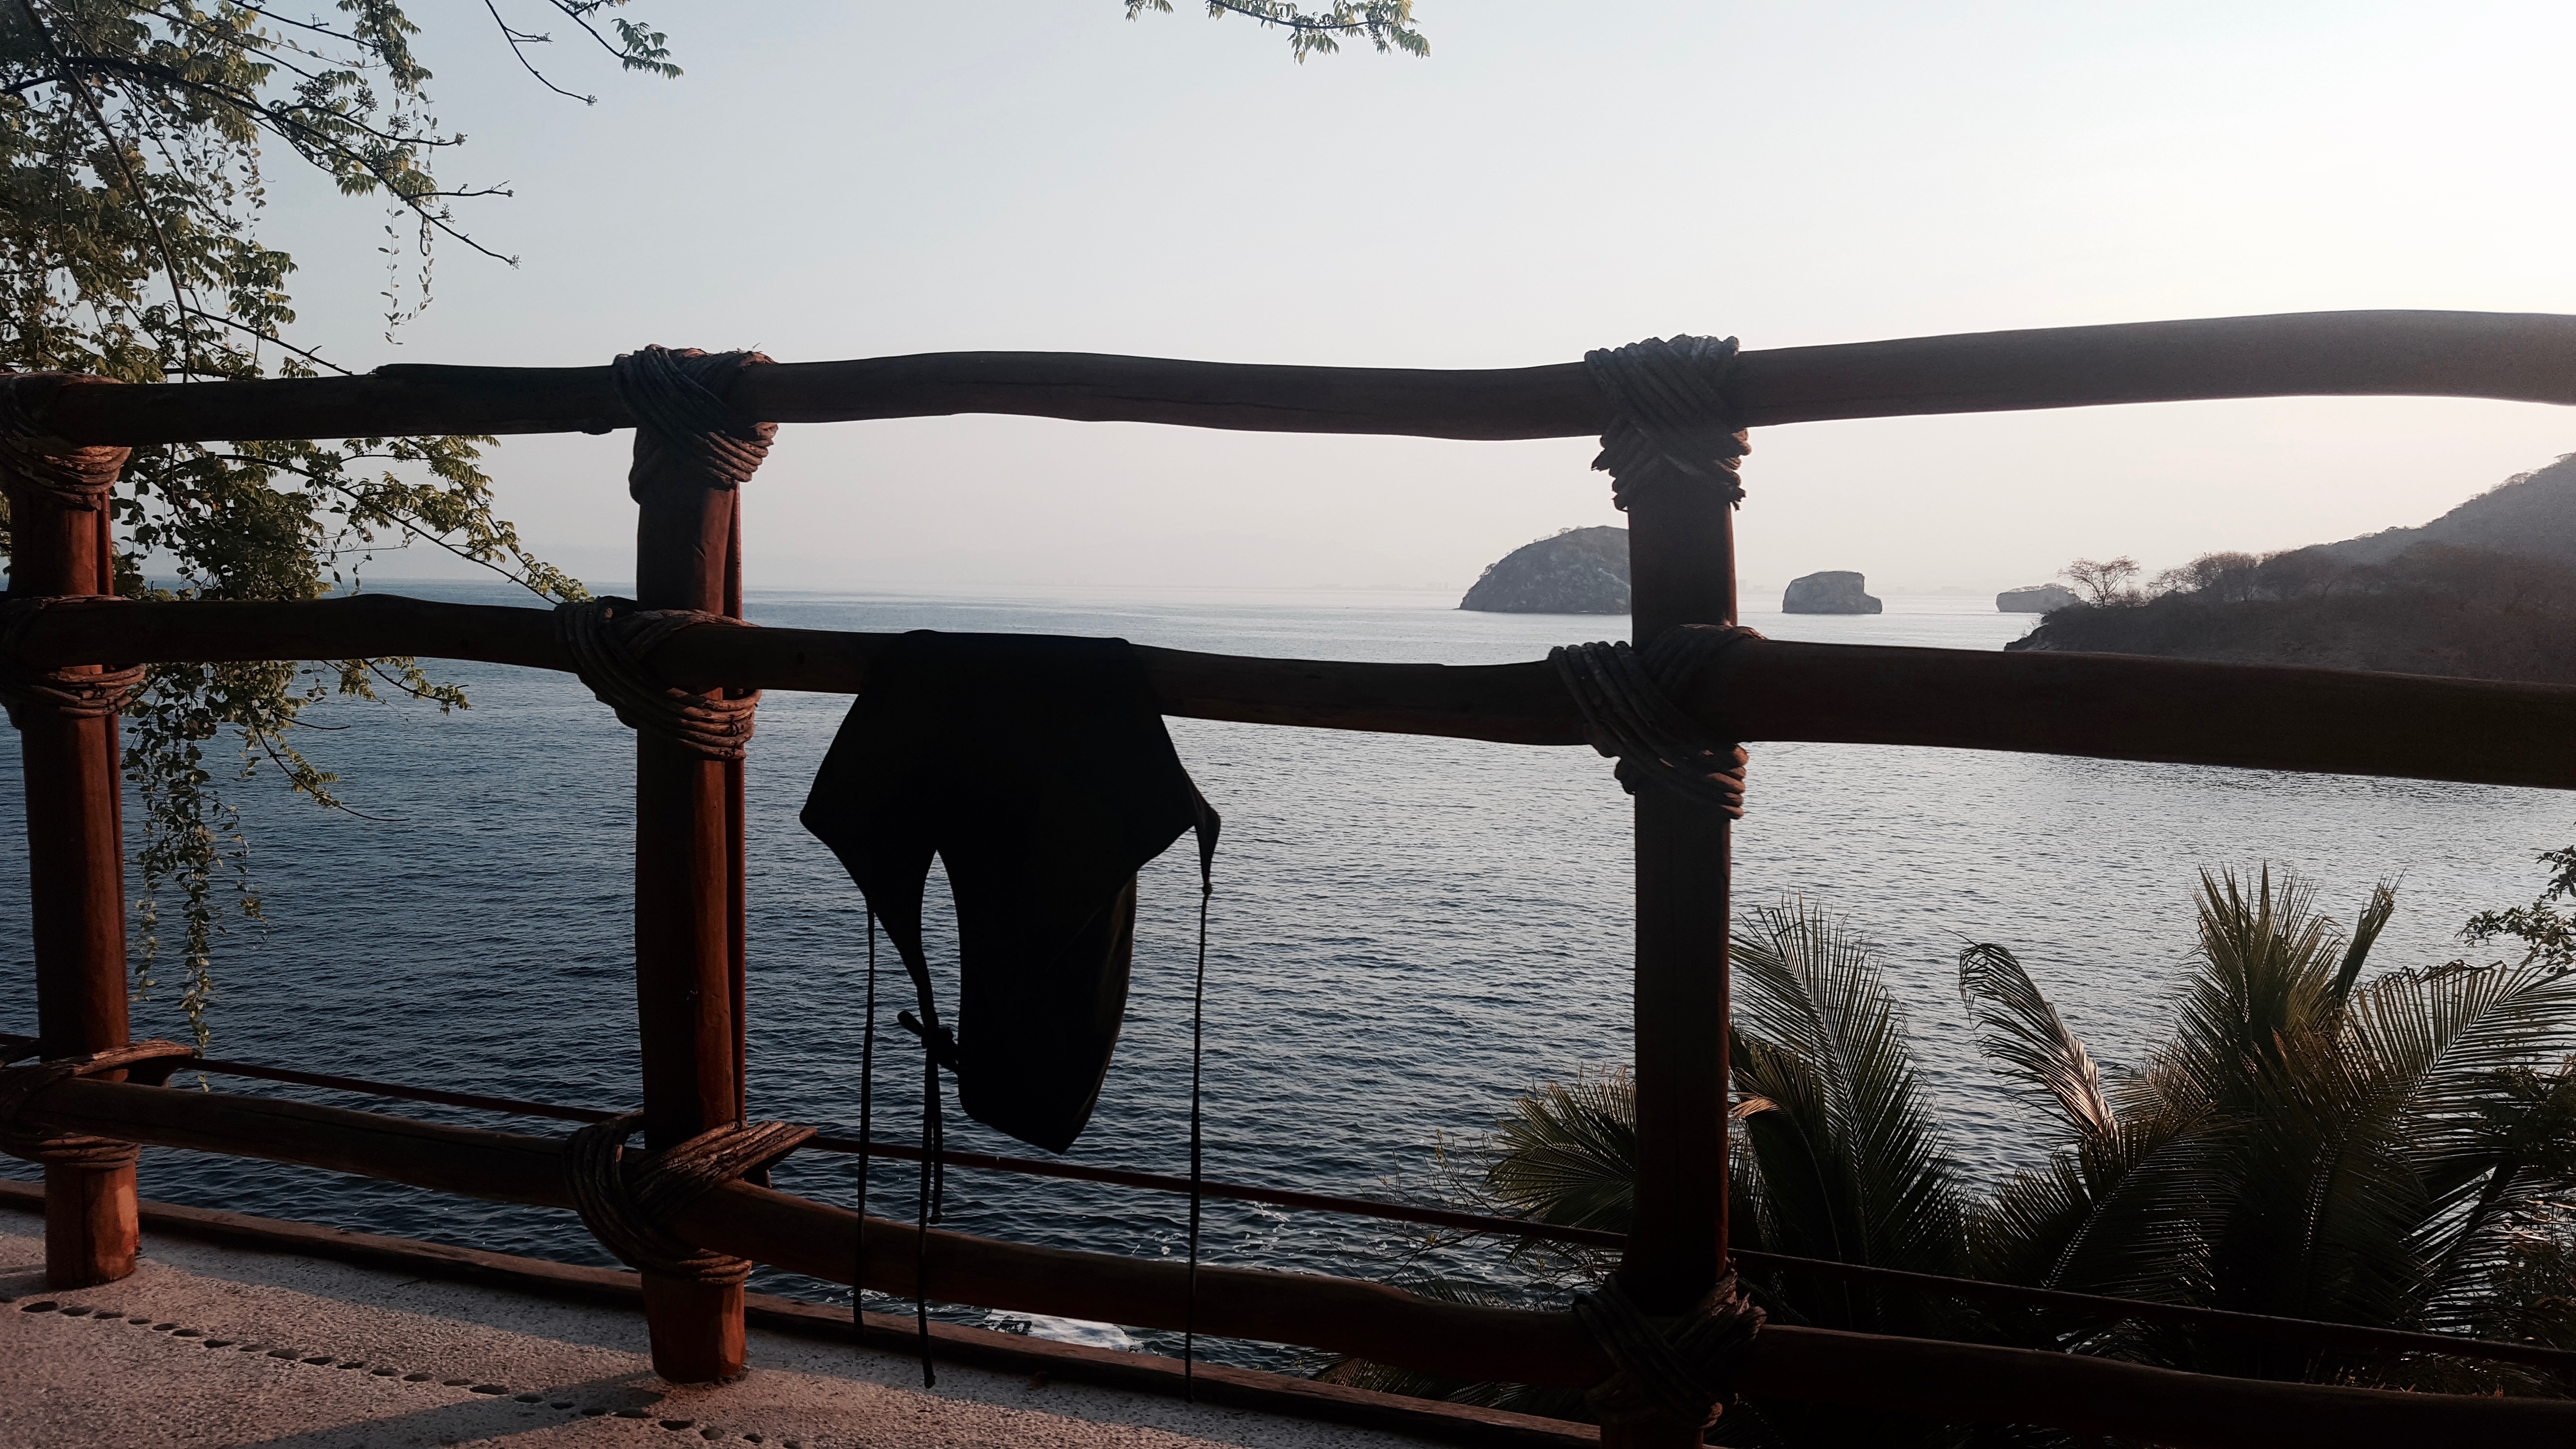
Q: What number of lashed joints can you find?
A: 9